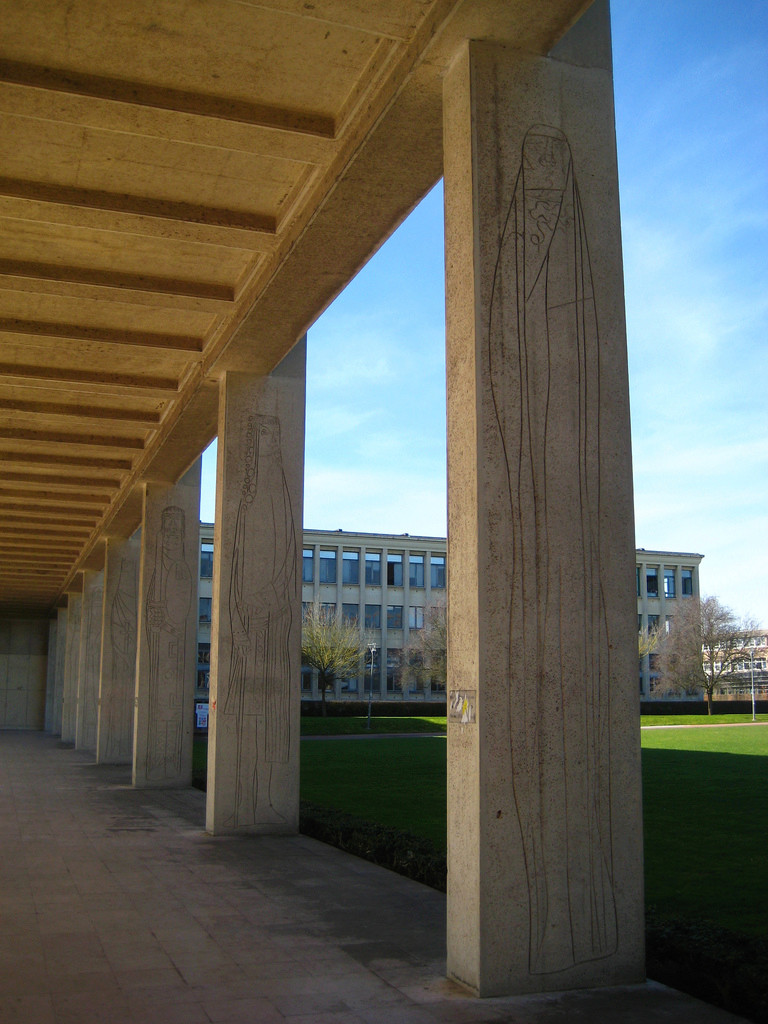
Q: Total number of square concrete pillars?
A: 8